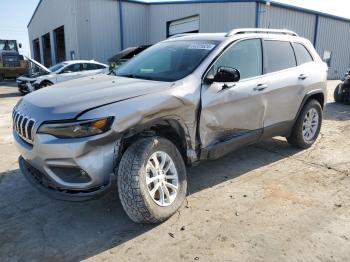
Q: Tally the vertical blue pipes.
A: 3